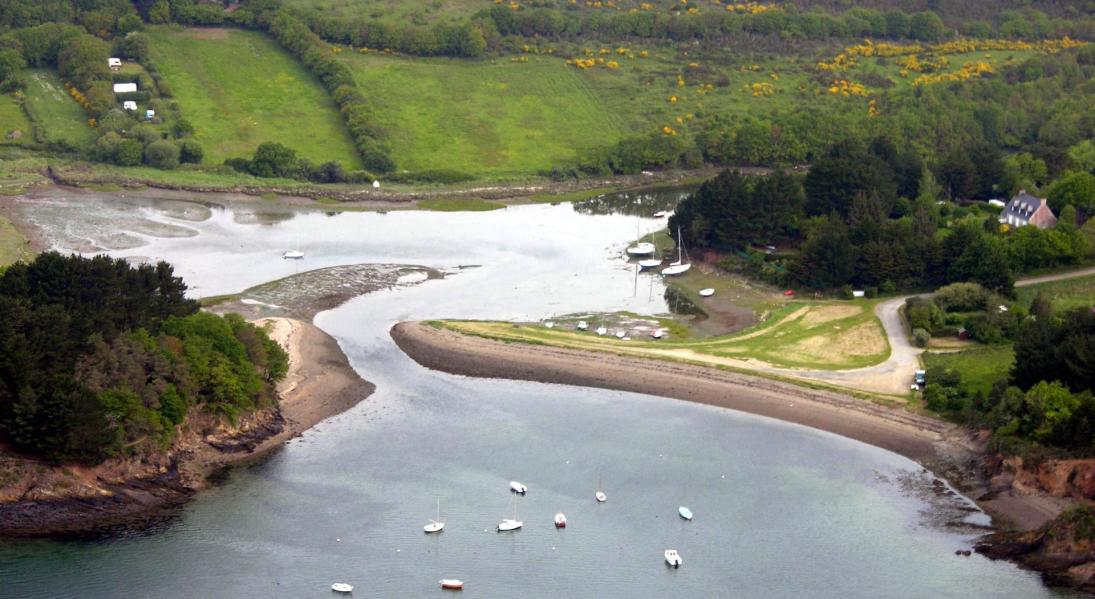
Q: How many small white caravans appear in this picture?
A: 4